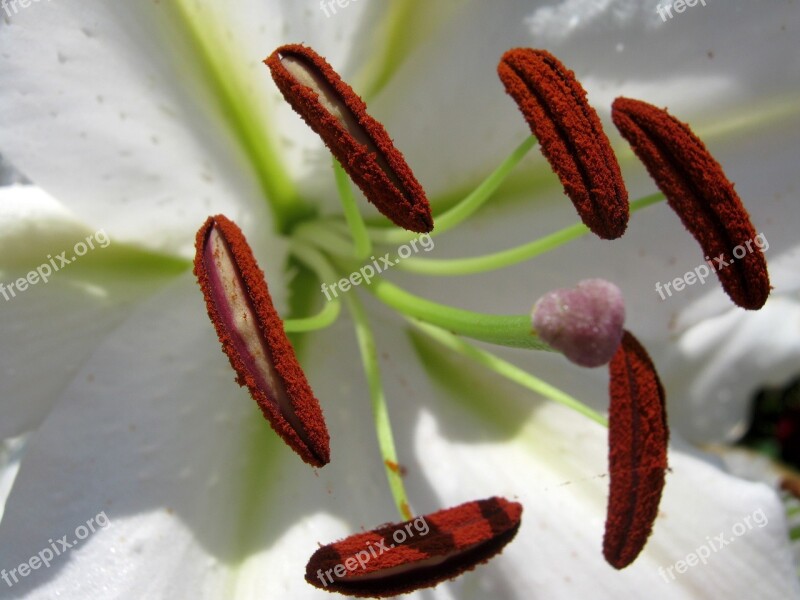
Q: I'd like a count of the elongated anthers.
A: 6